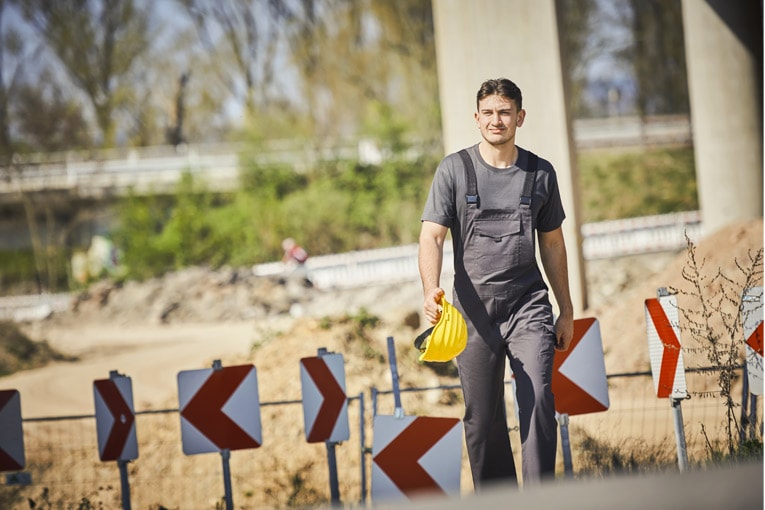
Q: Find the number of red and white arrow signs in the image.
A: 8